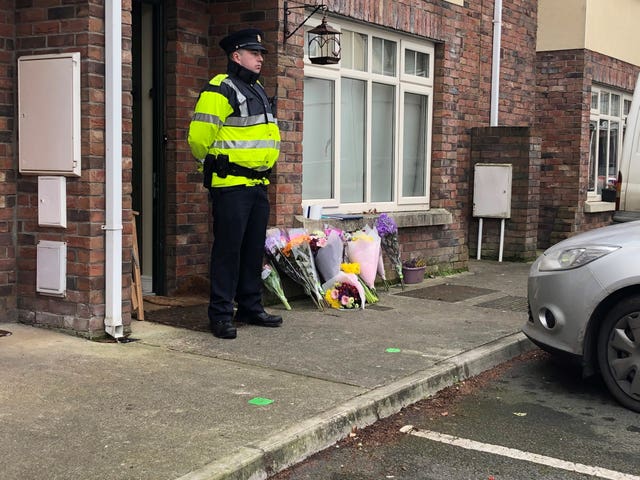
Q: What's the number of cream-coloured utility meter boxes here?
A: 4